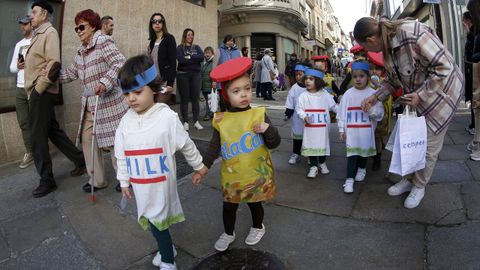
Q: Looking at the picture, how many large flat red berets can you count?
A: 4